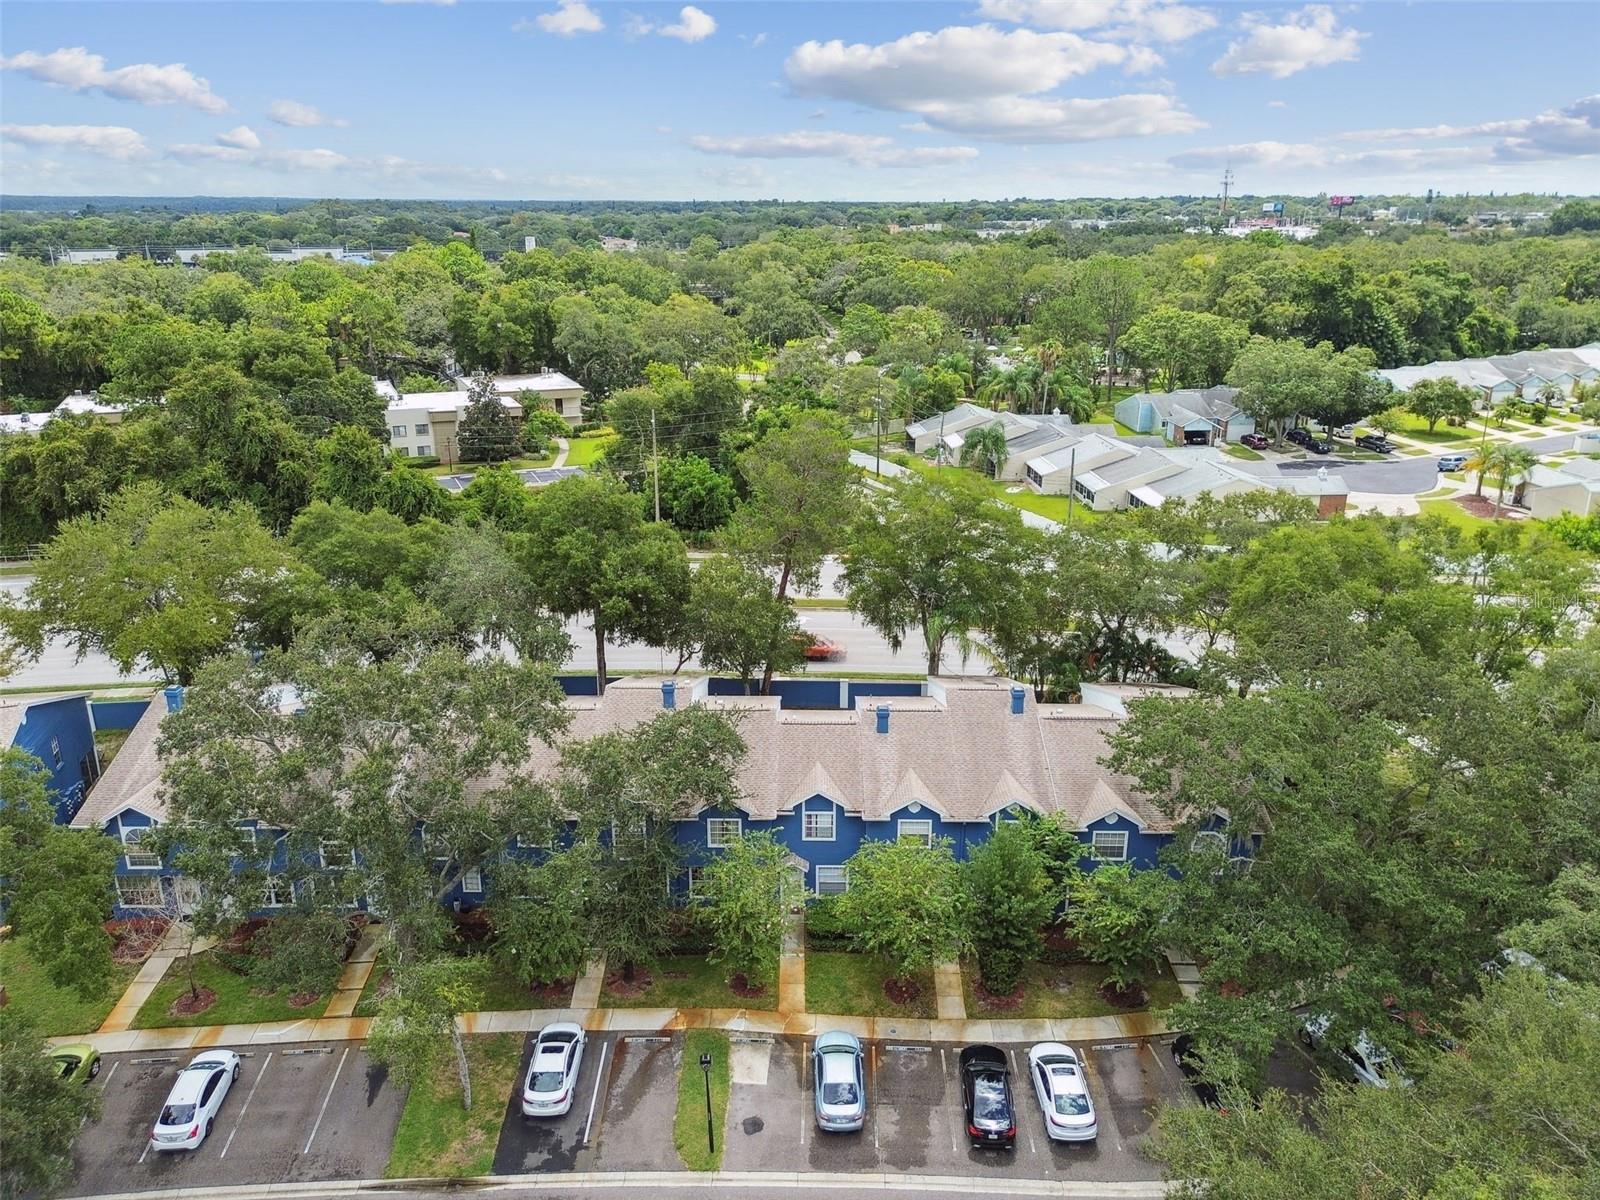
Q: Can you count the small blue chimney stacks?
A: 4